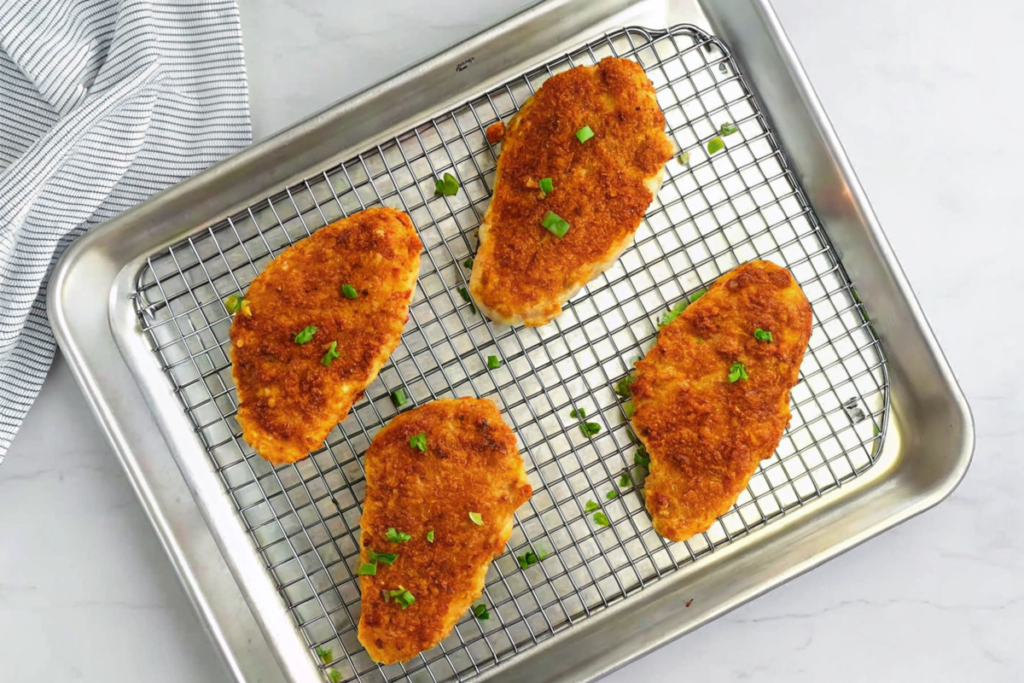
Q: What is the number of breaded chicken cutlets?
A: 4